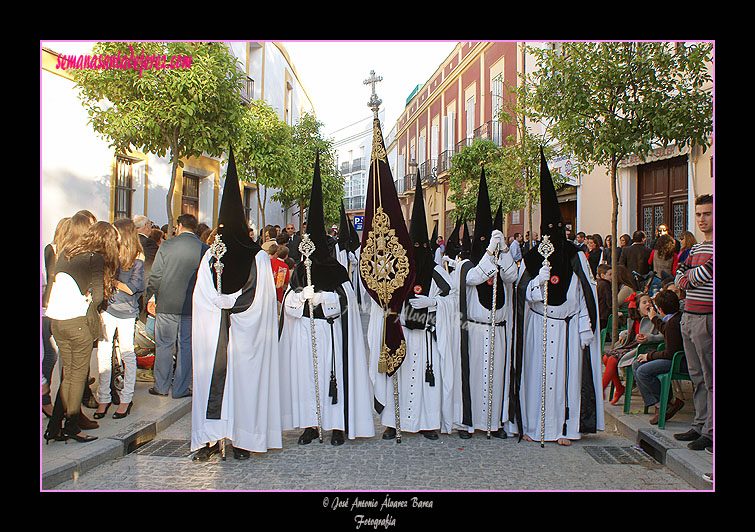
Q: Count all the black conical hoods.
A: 11